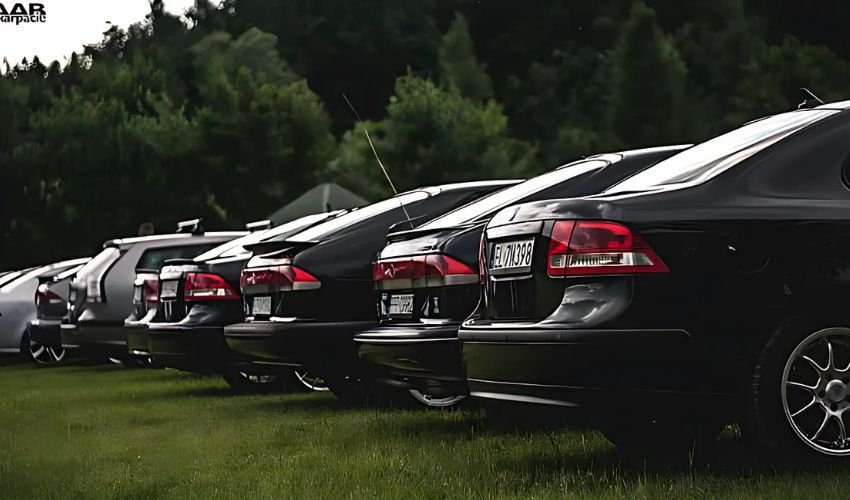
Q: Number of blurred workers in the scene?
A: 0